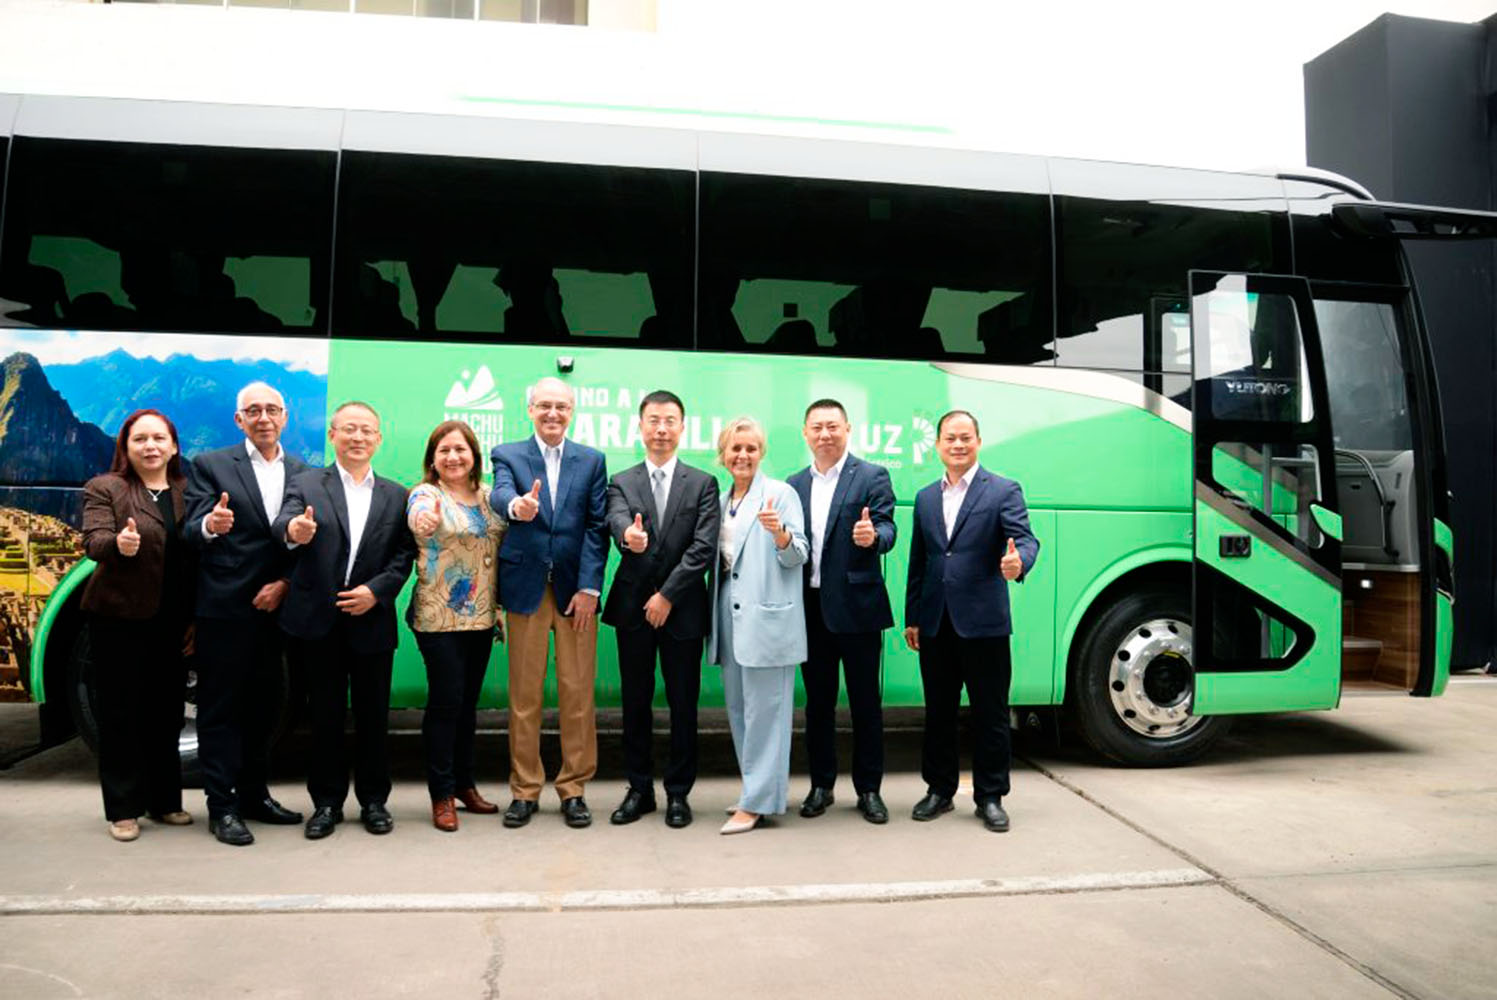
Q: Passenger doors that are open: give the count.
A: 1